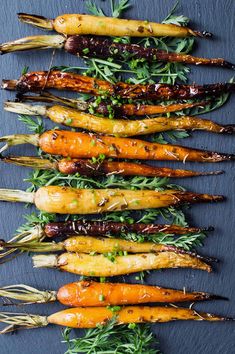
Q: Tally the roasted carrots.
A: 13